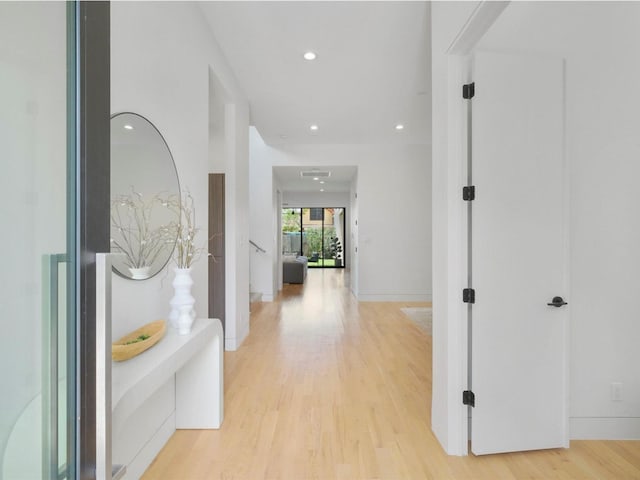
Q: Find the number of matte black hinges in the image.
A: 4